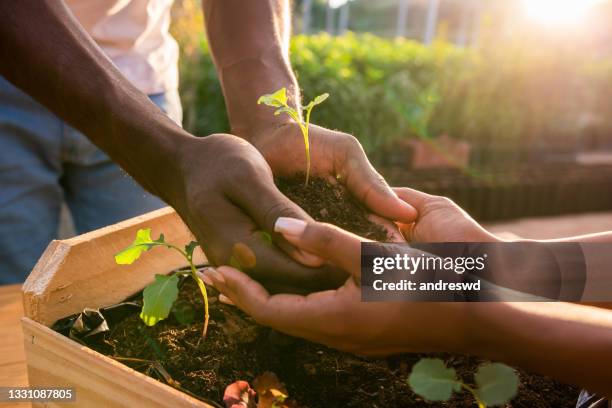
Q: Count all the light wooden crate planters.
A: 1